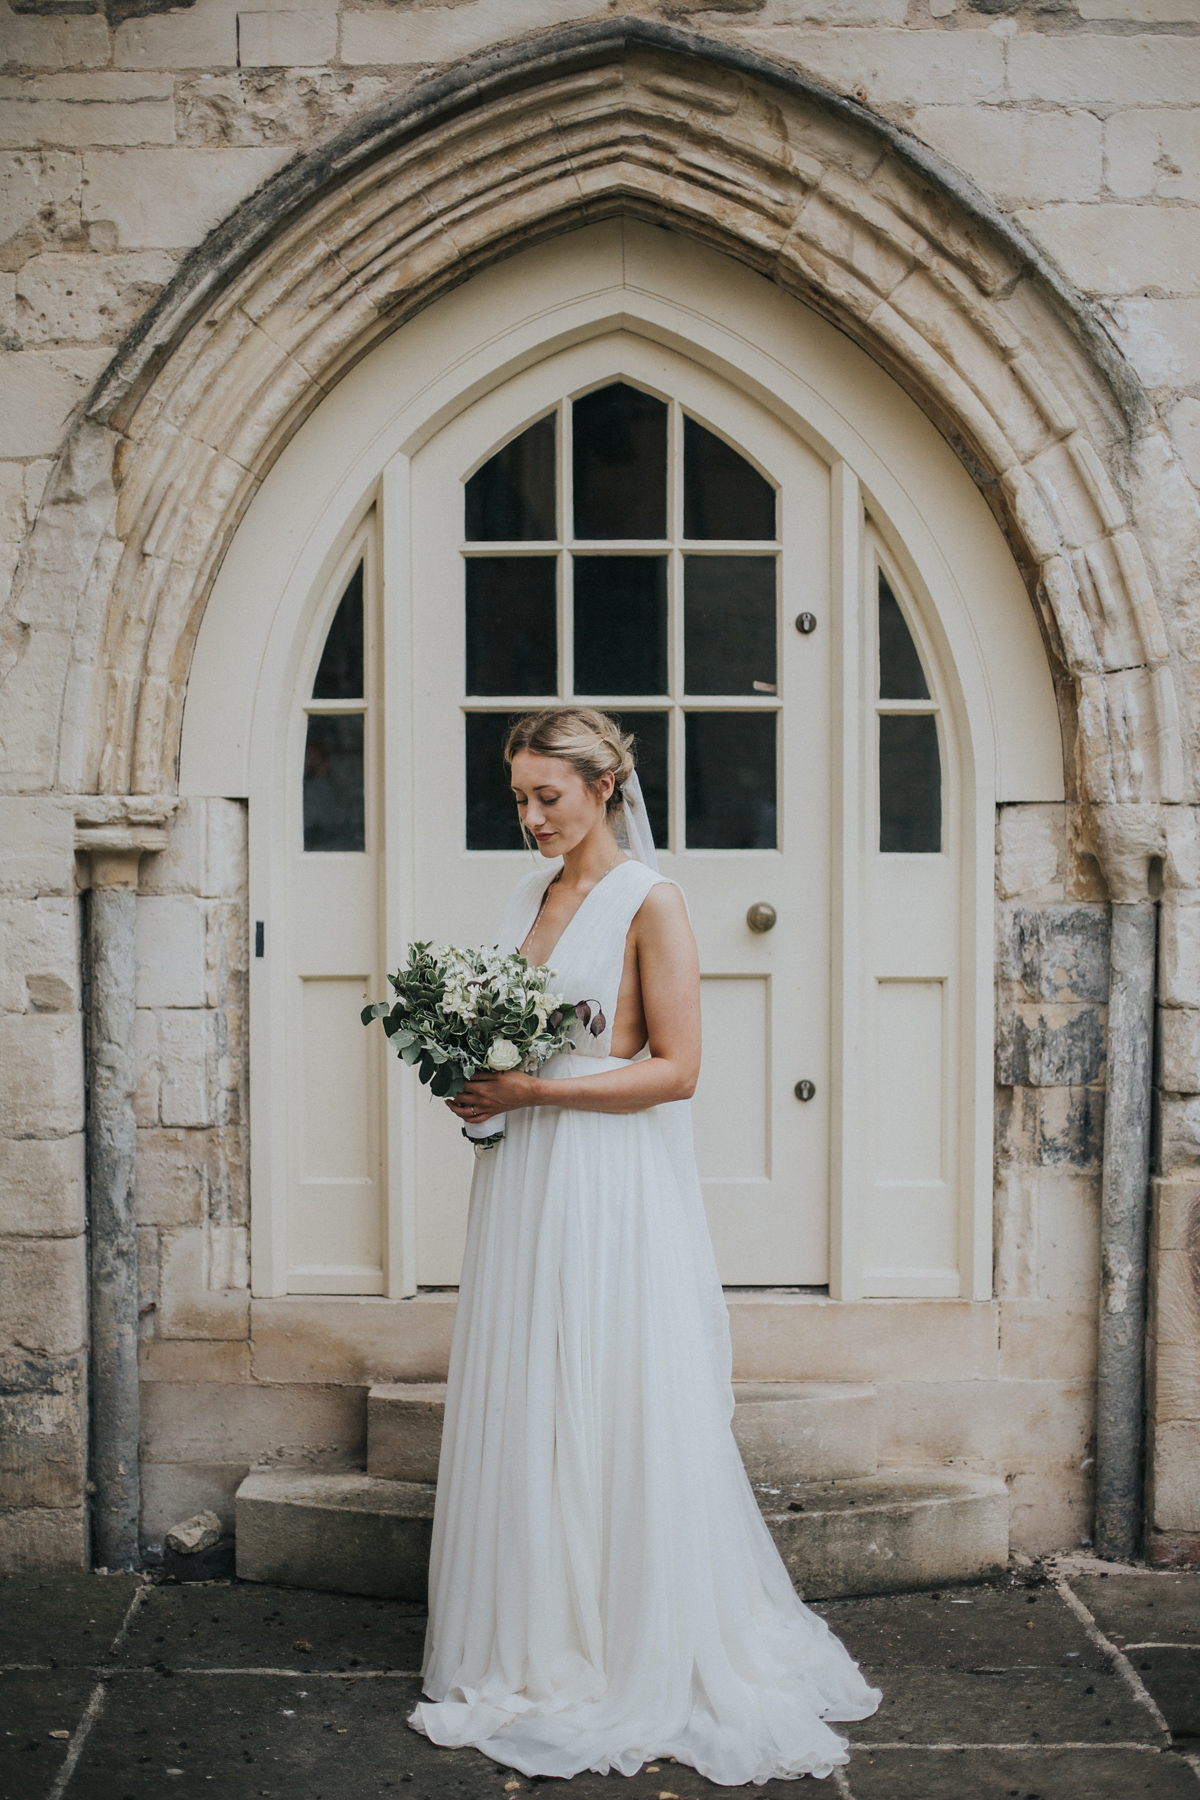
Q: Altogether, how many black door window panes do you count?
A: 13